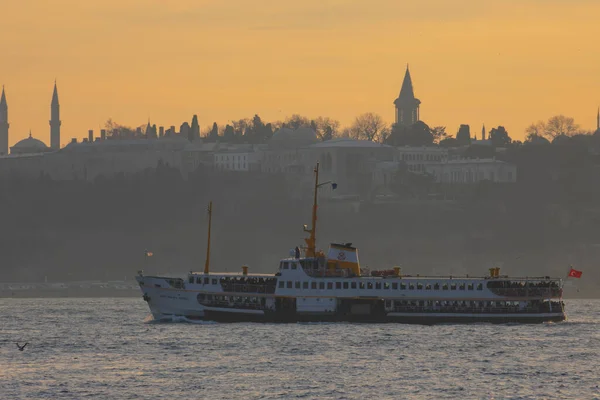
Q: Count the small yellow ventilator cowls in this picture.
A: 4